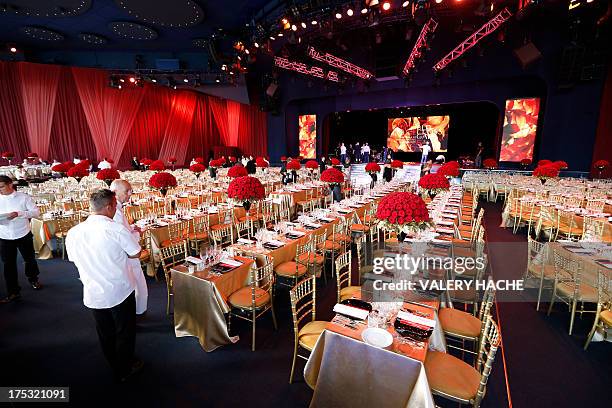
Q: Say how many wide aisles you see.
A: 1